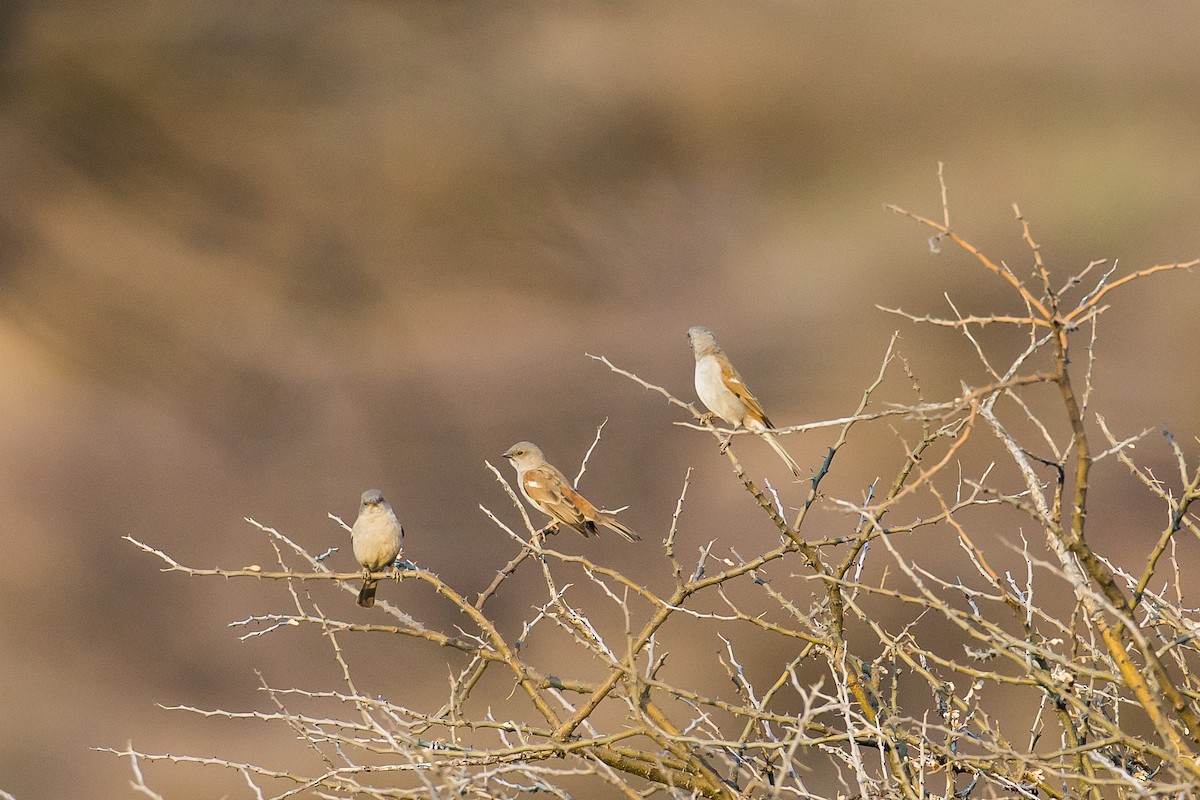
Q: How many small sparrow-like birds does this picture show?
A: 3